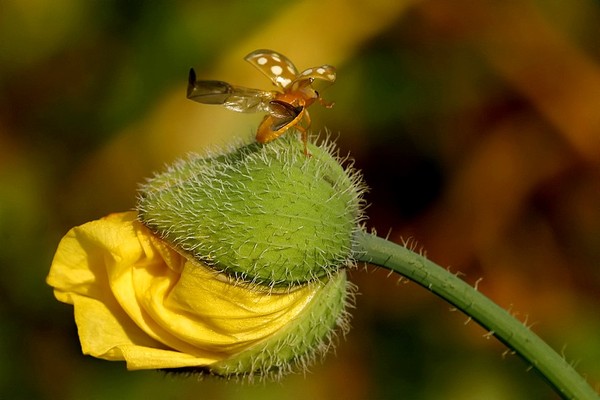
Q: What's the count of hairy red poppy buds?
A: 0